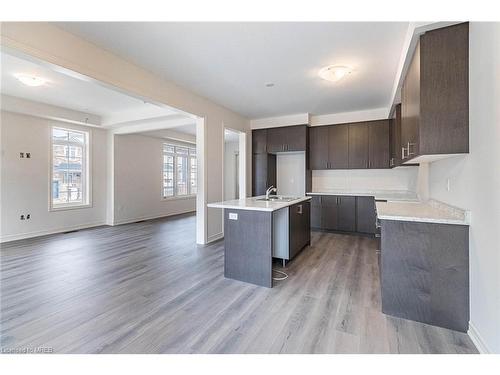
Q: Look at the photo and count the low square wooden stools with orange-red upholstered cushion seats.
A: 0